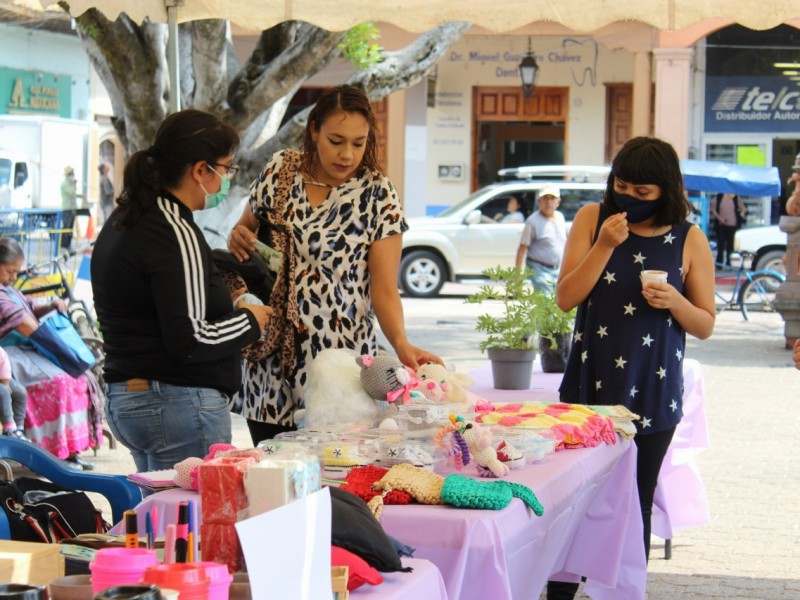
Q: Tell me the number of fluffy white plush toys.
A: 1